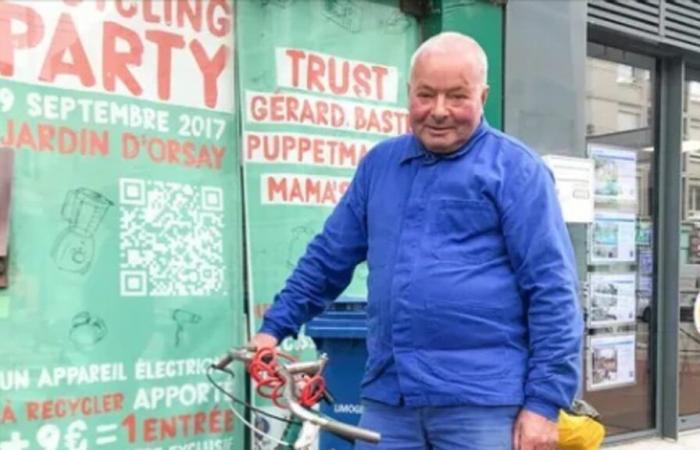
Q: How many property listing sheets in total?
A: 4